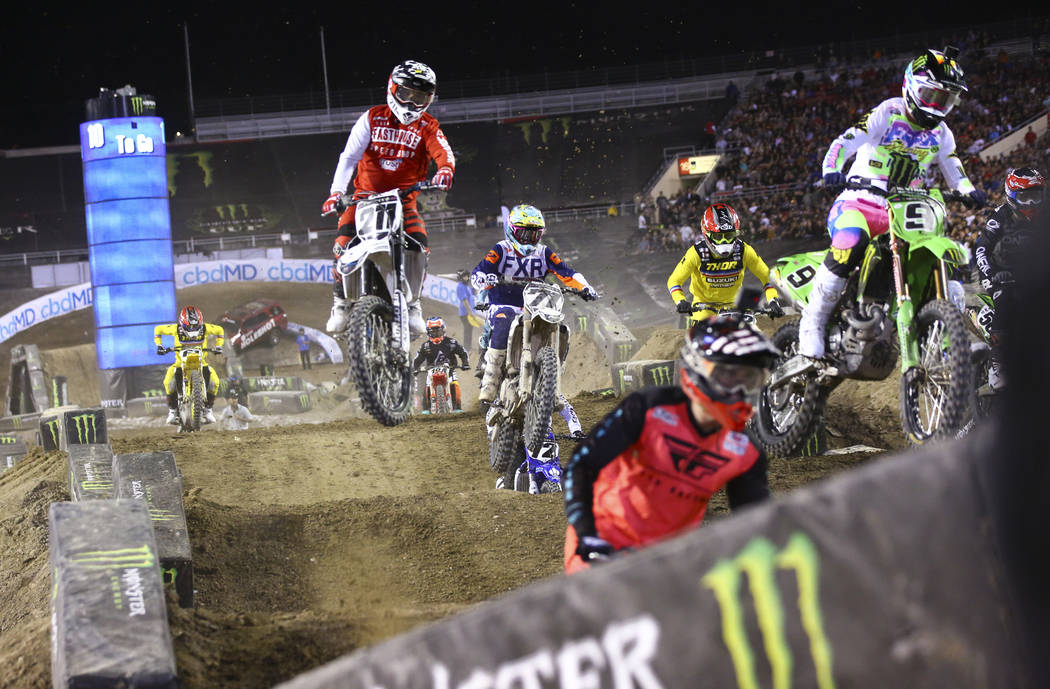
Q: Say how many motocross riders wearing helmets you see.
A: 8